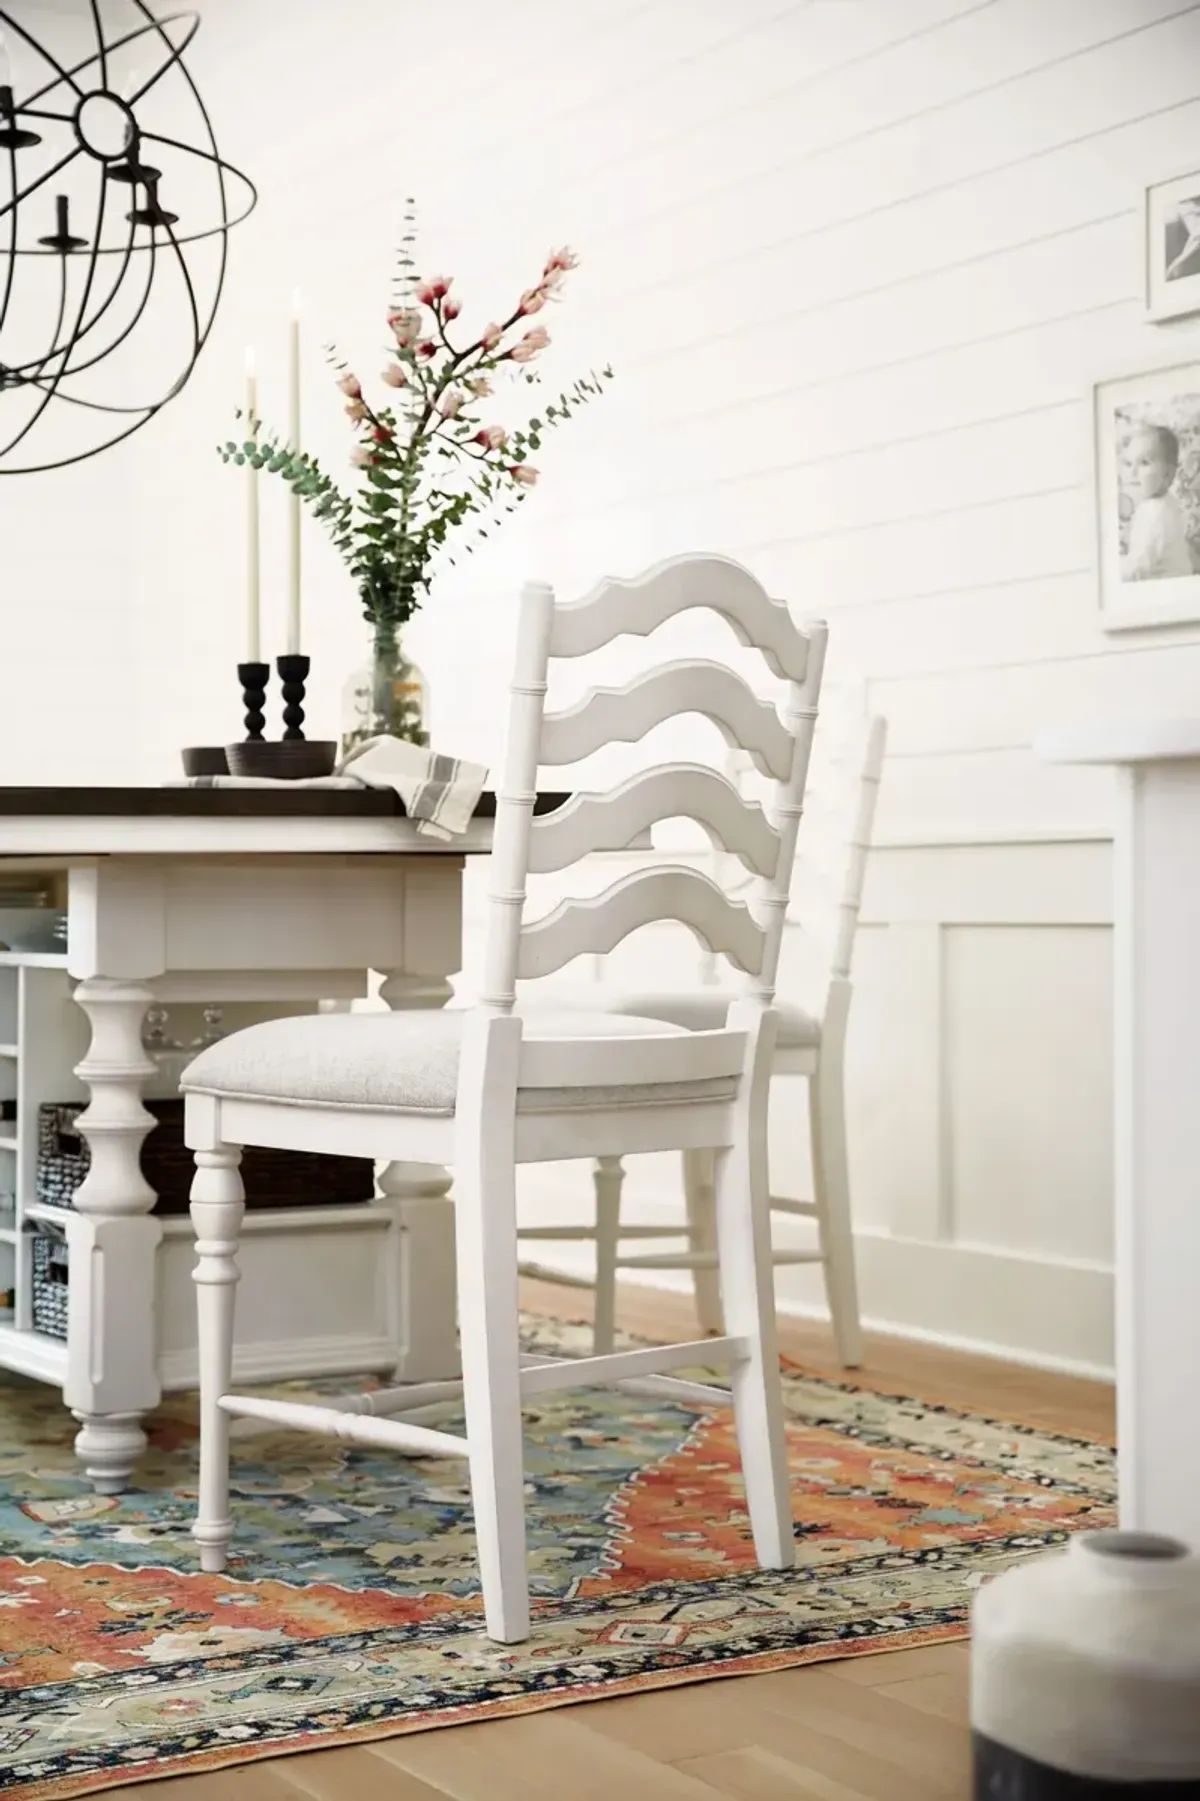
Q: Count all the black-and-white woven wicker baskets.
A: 2